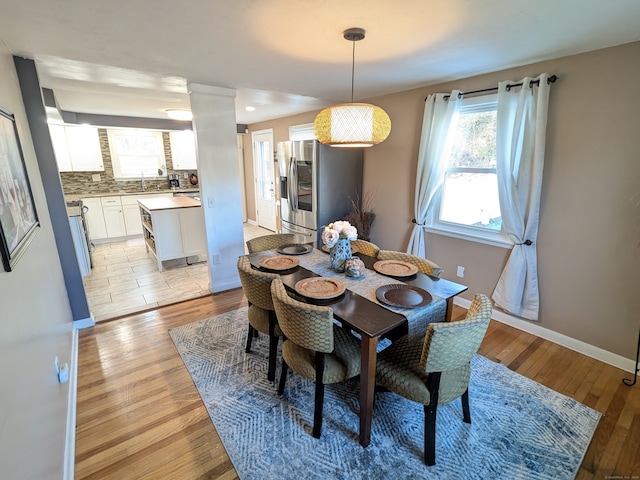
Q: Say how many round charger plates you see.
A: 6